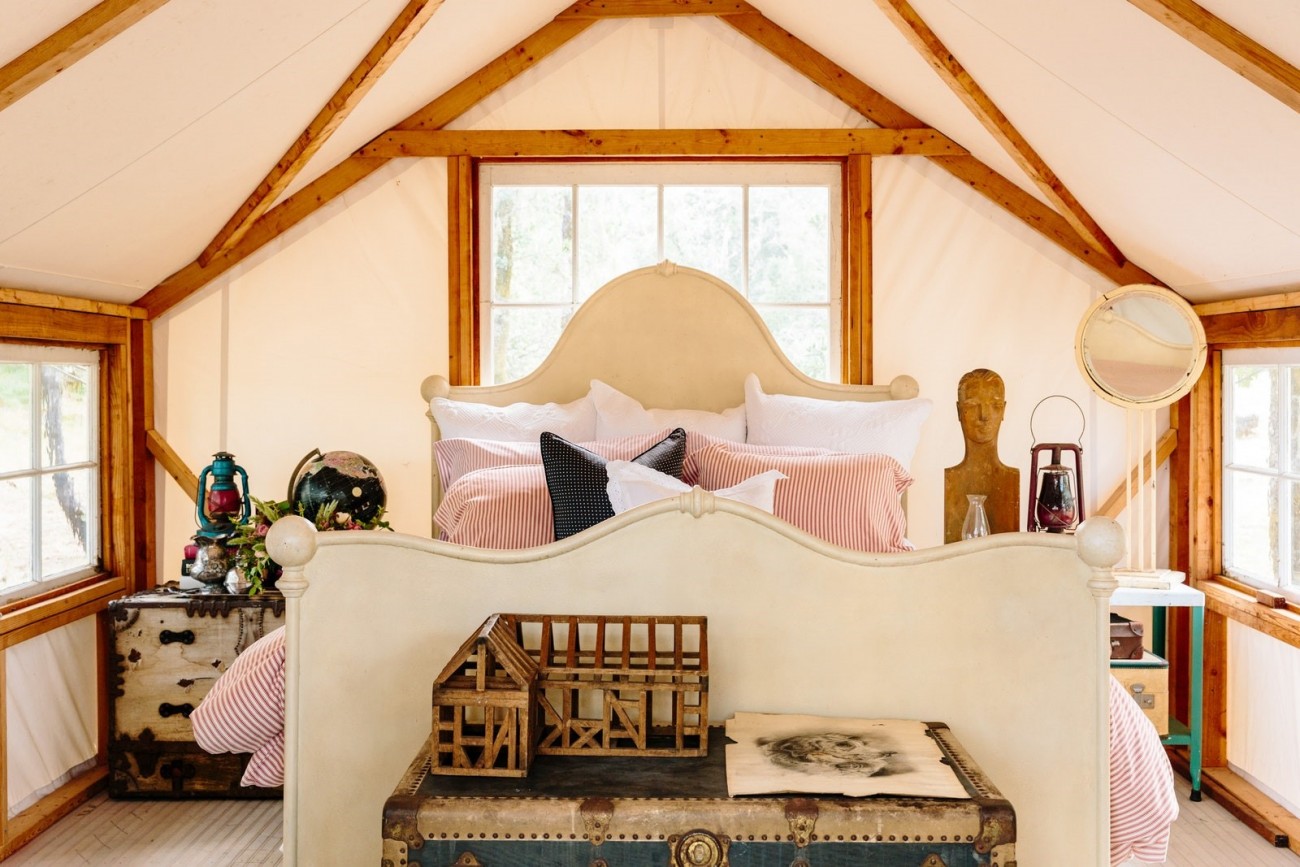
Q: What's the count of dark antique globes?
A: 1